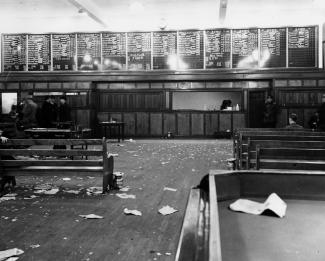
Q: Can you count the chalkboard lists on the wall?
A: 12